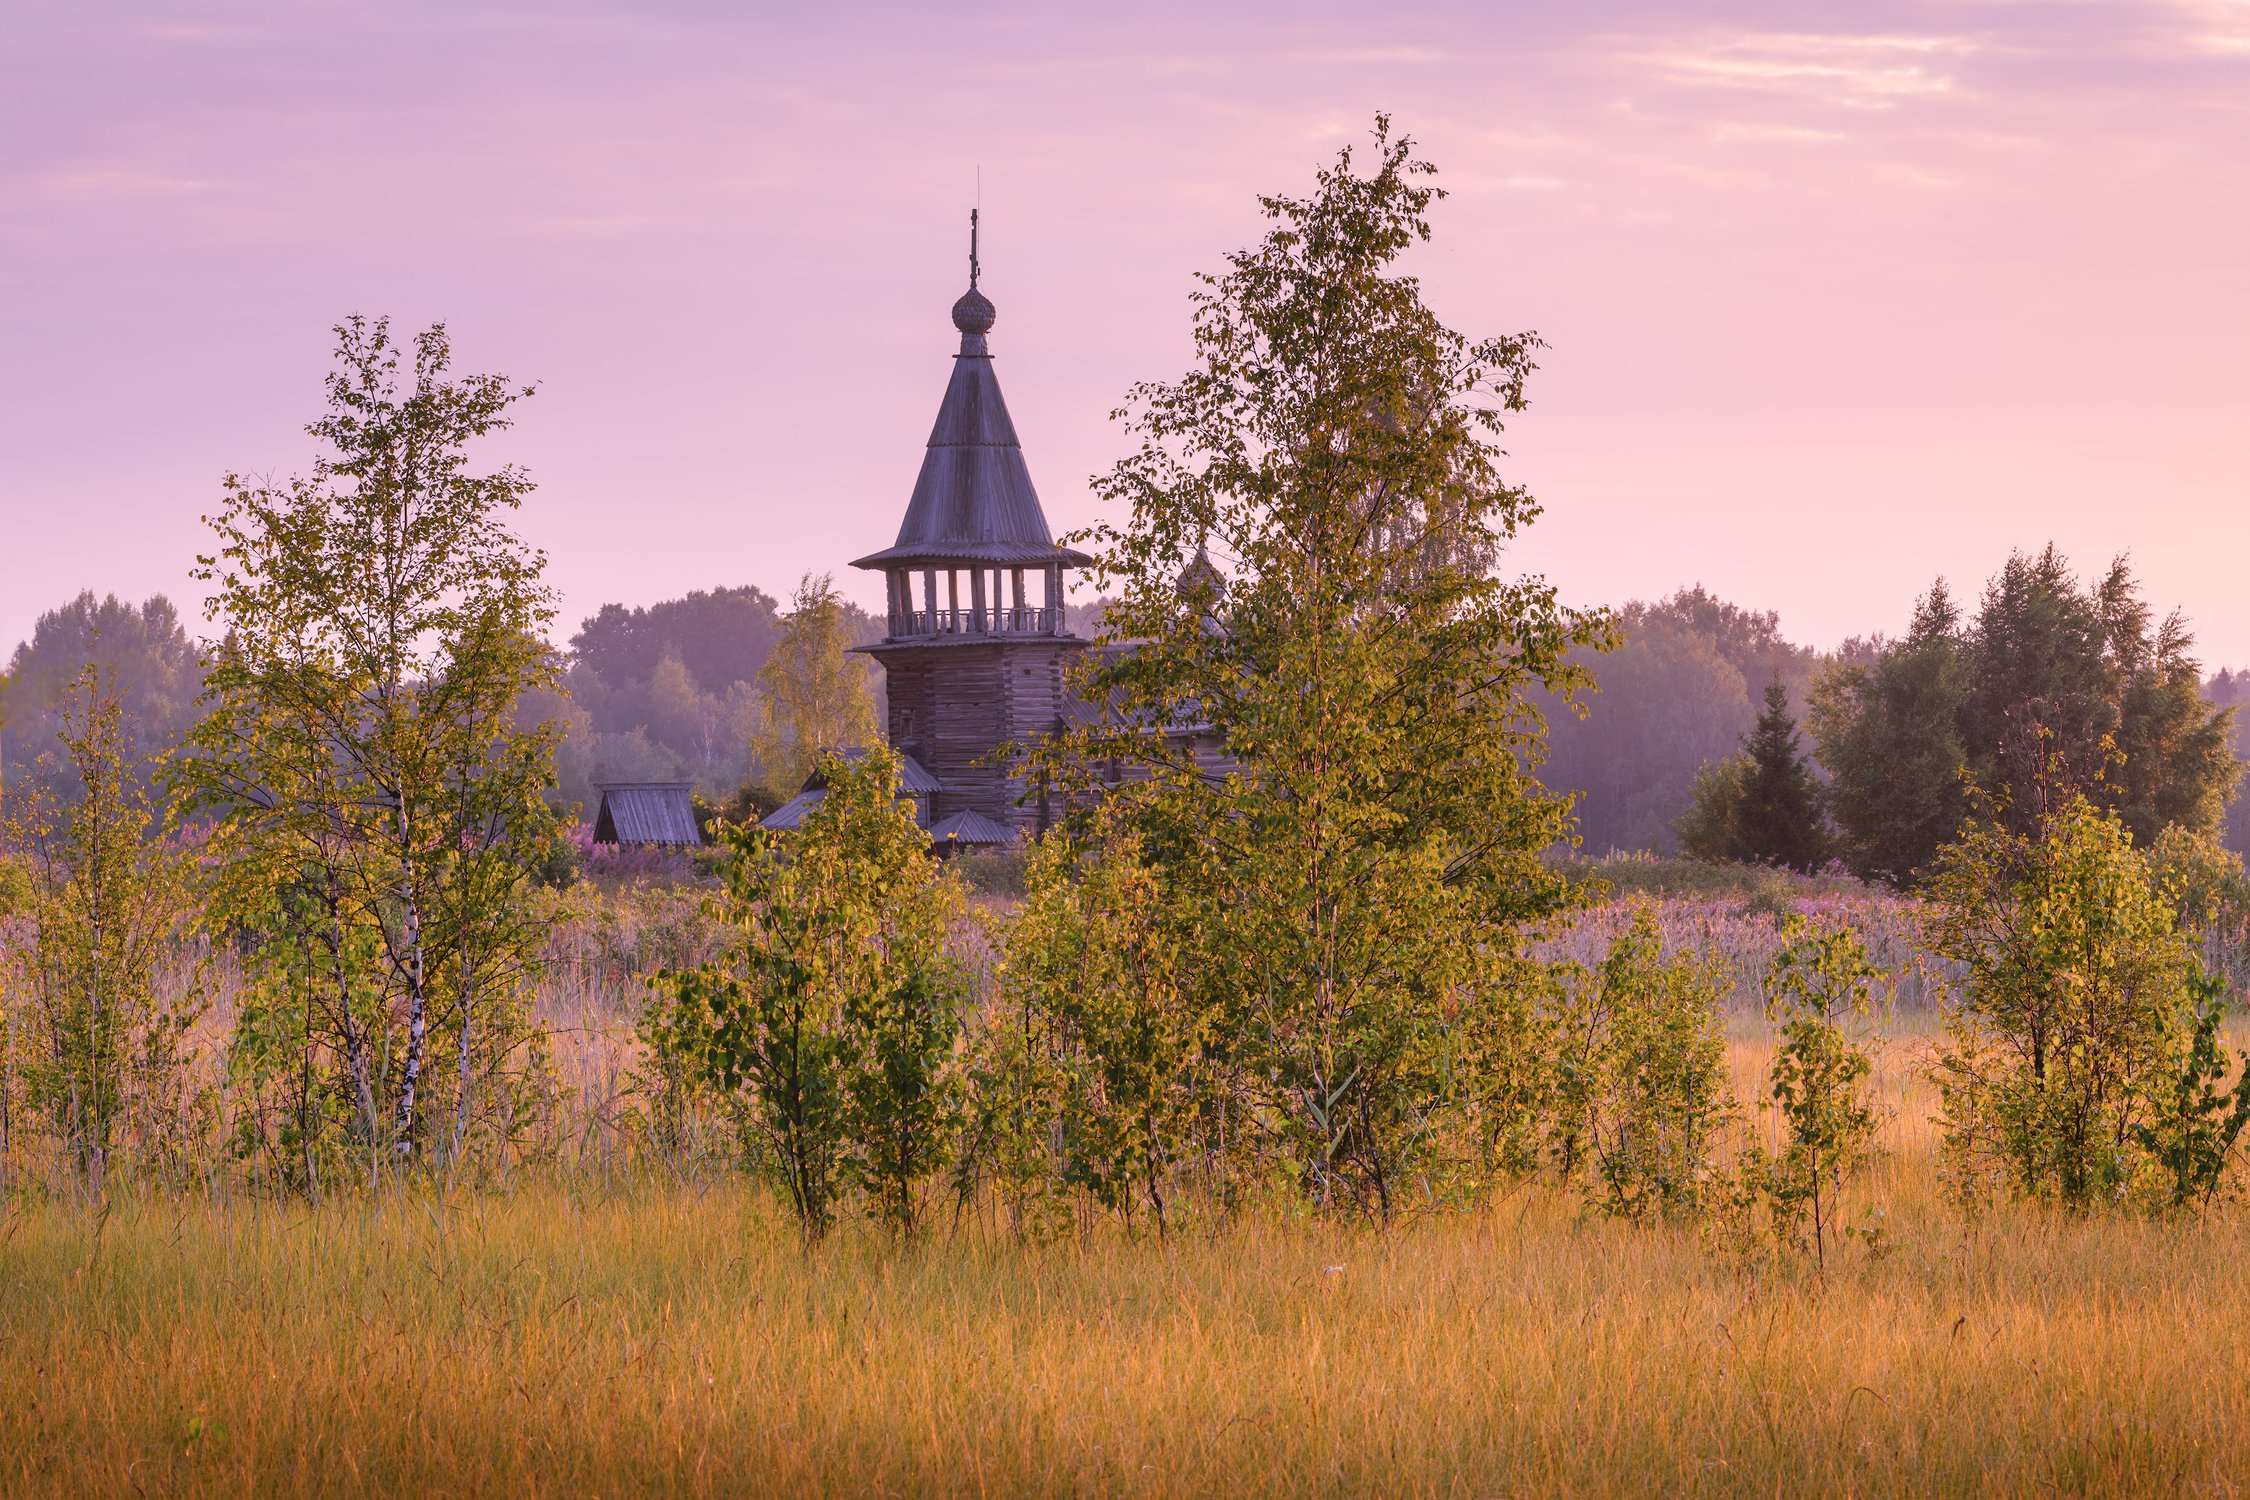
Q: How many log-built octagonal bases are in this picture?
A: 1